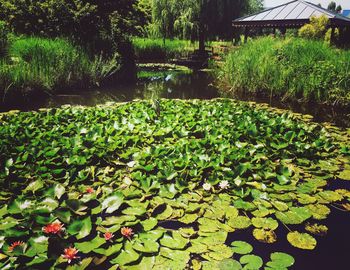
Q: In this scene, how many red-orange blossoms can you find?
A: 6